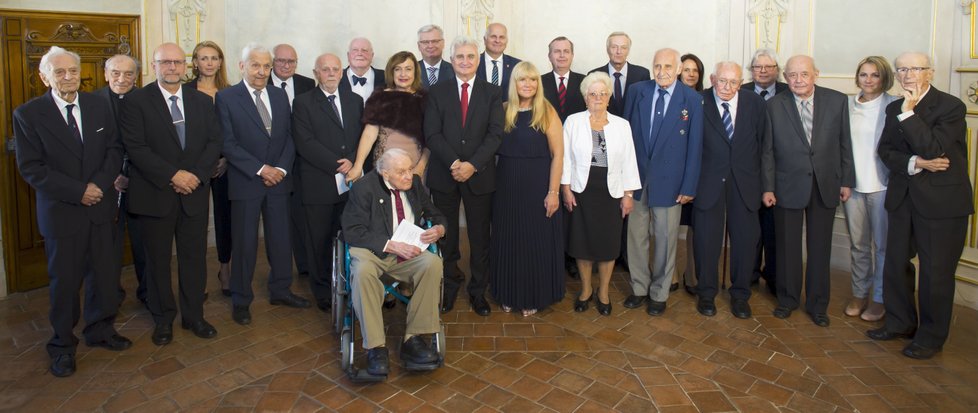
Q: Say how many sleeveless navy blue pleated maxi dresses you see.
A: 1